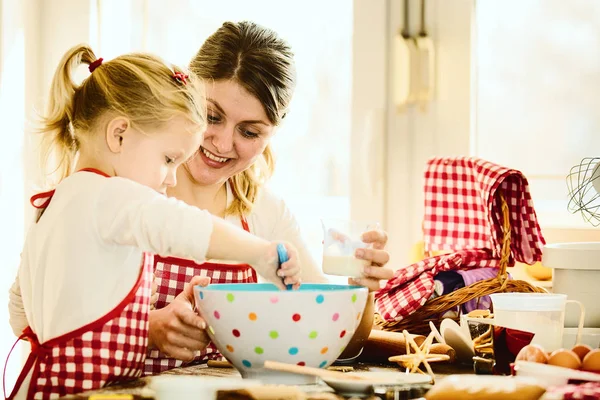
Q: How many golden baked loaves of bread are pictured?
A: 1